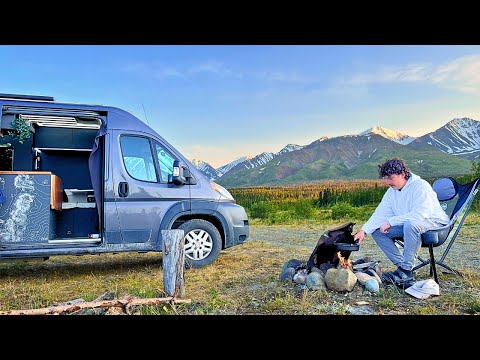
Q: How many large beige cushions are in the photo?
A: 0